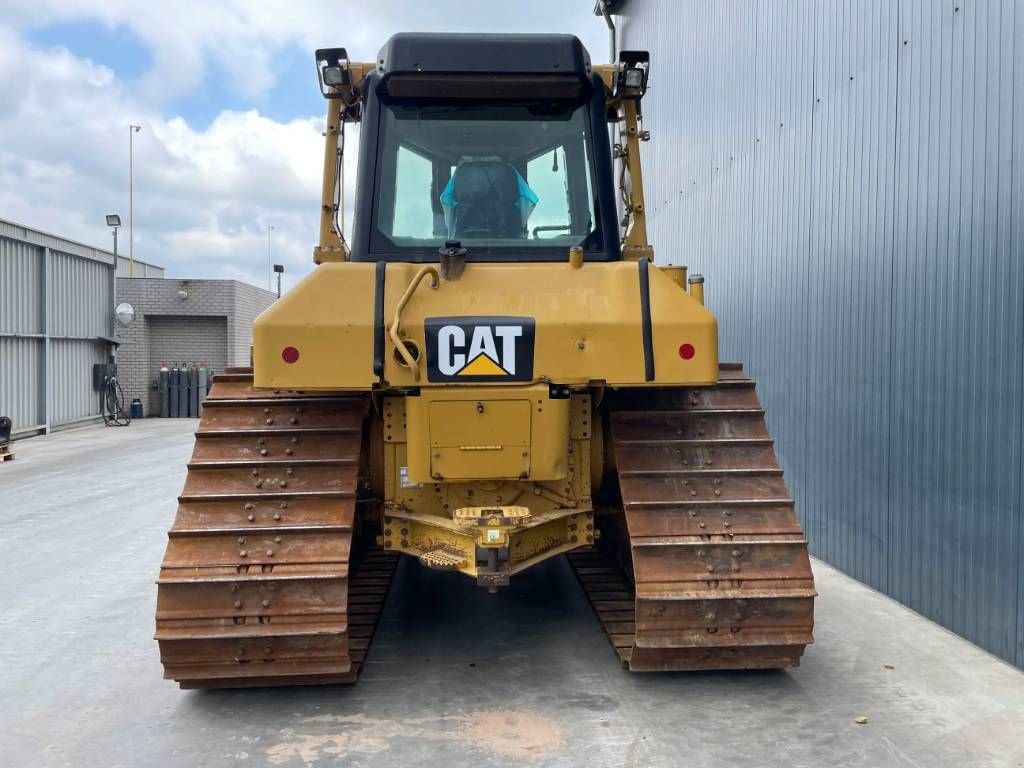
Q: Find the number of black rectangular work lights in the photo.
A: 2